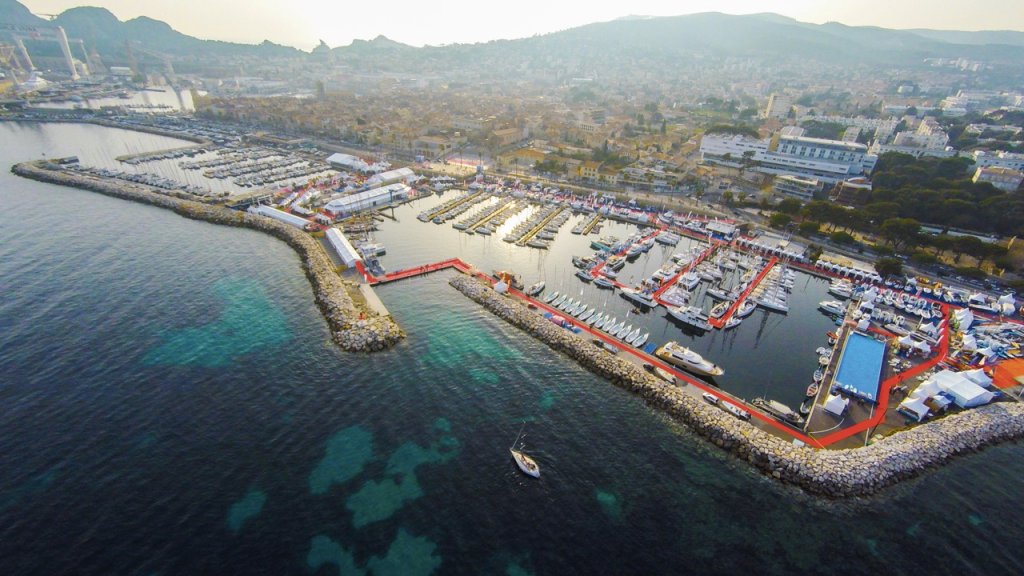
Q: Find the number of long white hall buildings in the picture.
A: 5